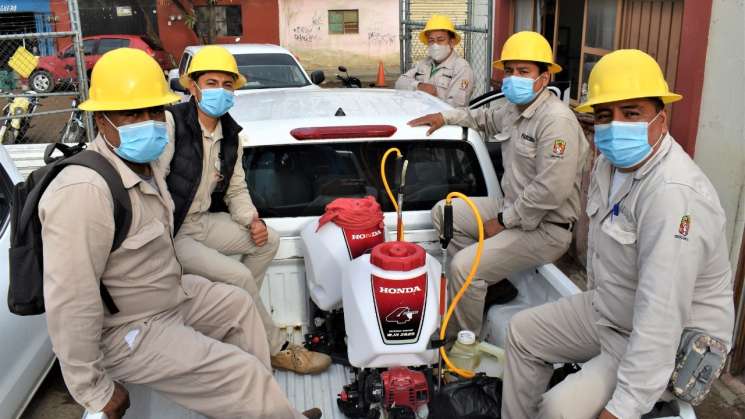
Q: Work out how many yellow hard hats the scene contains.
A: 5